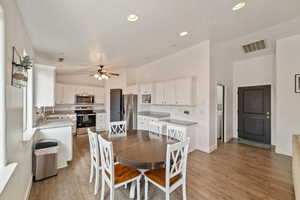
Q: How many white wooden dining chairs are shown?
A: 6